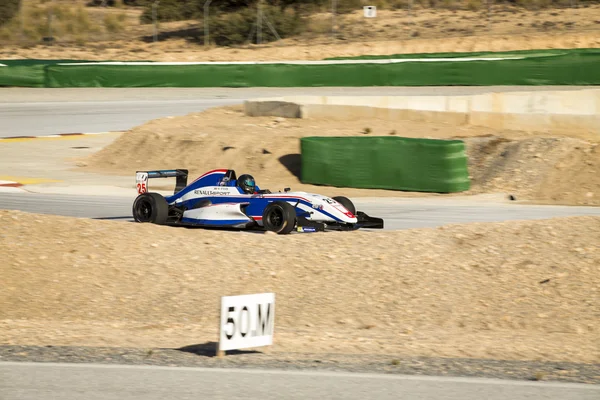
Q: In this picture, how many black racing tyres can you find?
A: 3